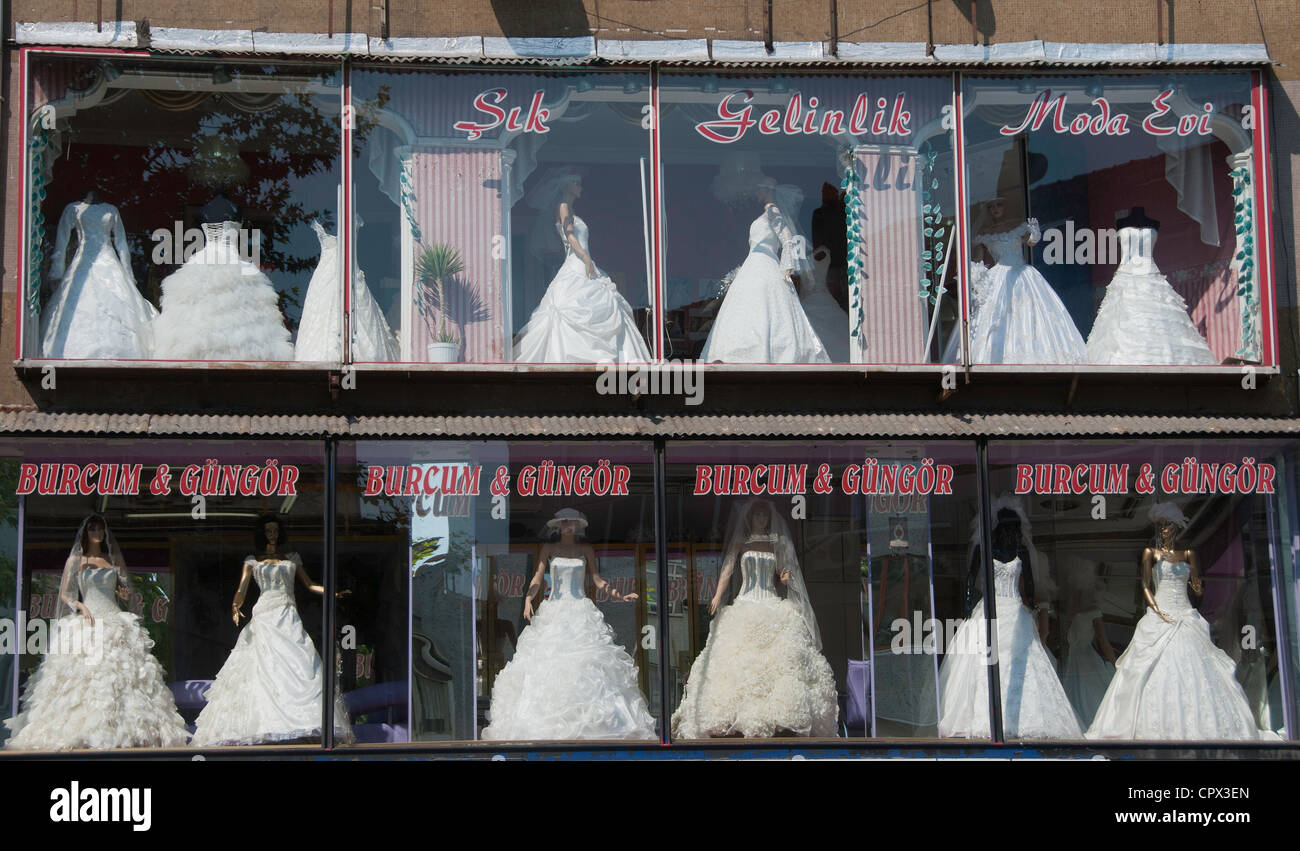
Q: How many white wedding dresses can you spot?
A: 13